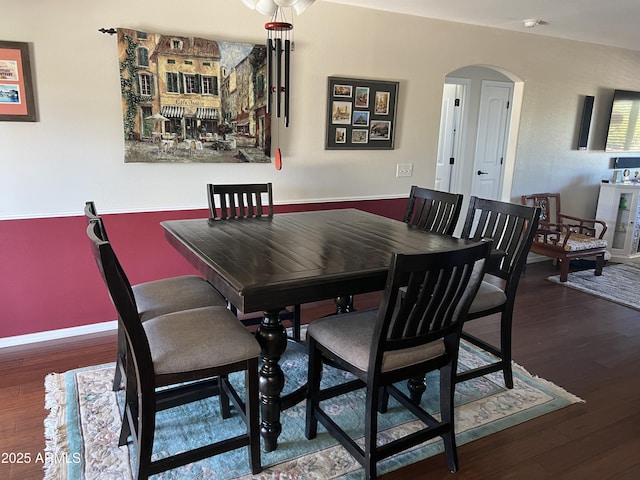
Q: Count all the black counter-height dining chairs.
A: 6